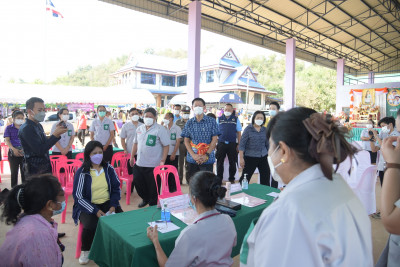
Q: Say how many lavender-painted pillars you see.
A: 4